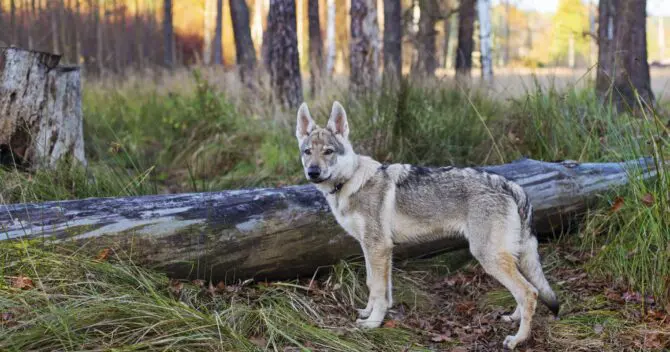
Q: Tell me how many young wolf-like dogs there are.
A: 1